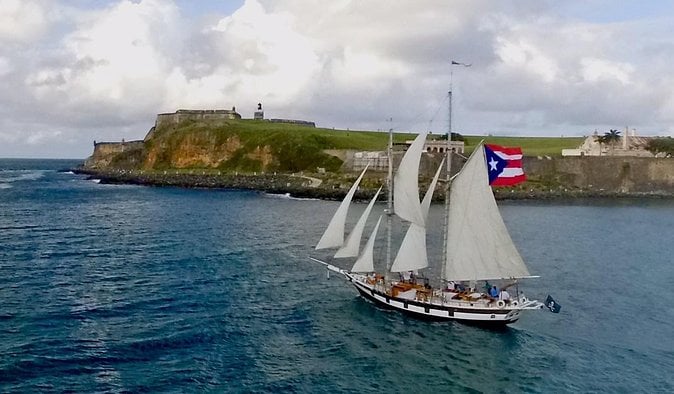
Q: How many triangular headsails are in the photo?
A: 3